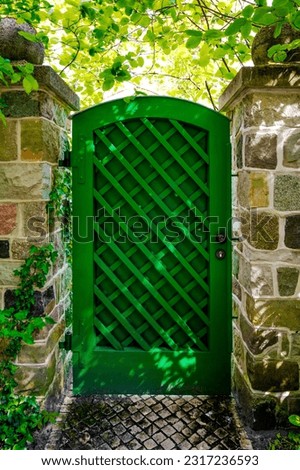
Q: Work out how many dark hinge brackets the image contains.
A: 2